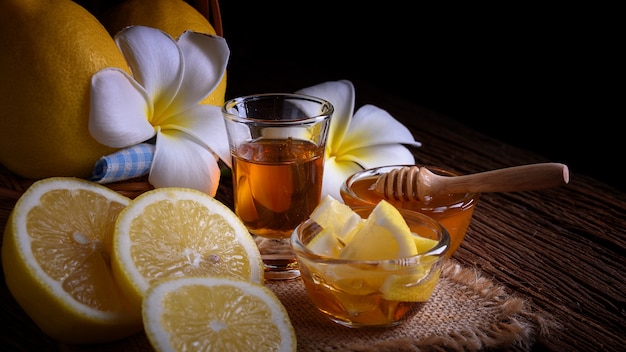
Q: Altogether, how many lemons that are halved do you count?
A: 3